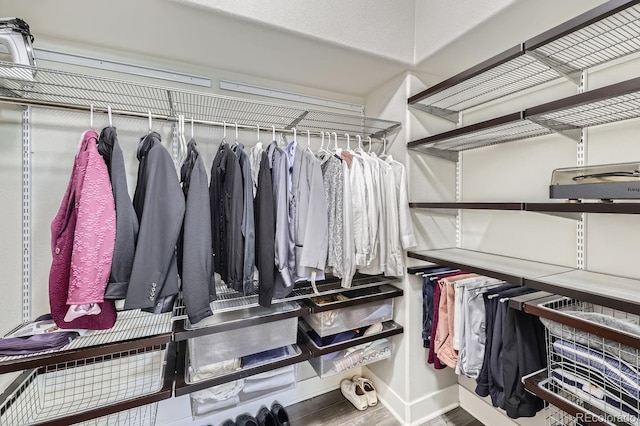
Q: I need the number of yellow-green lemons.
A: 0